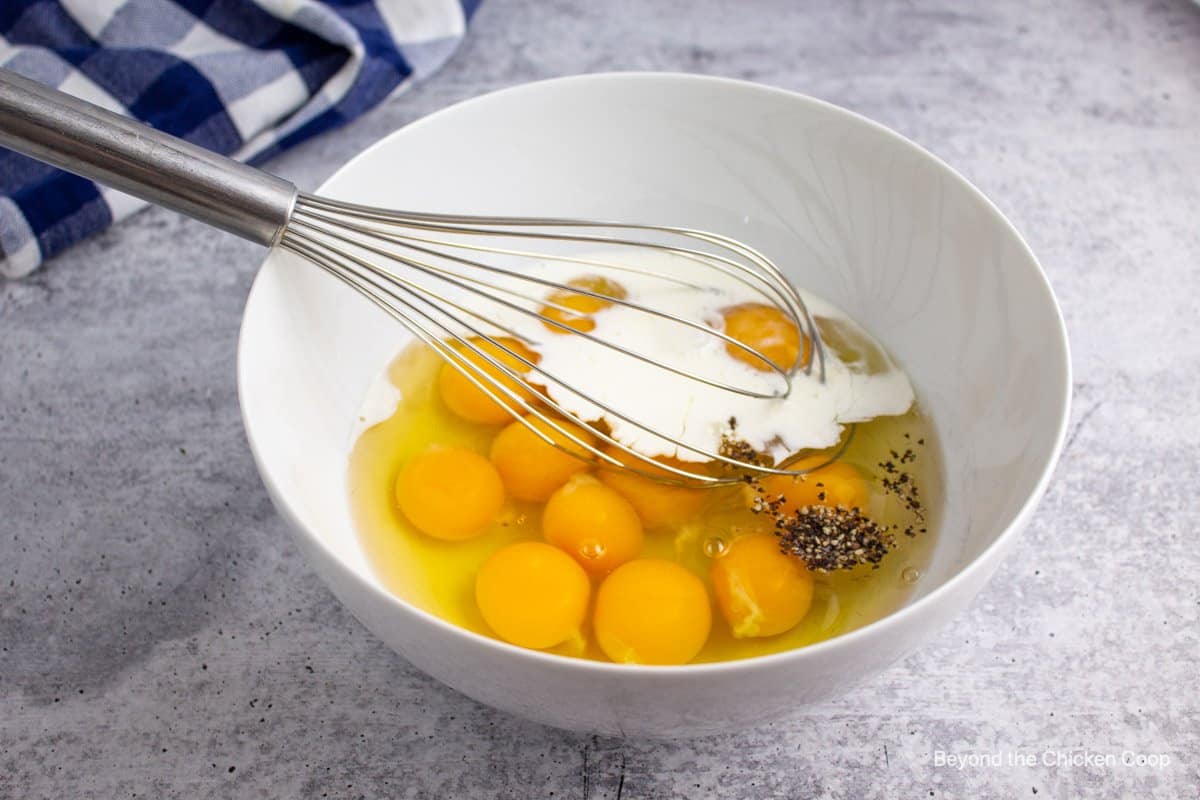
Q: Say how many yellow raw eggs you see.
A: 11